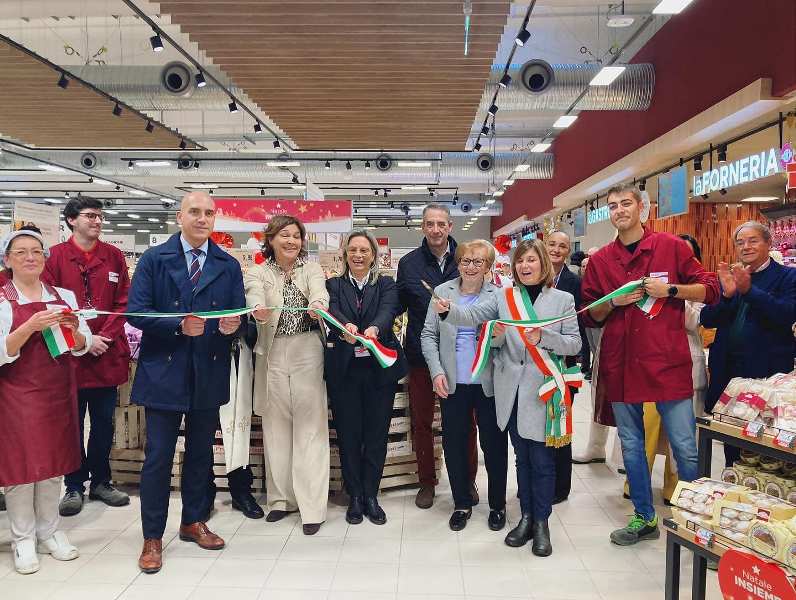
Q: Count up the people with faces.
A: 11